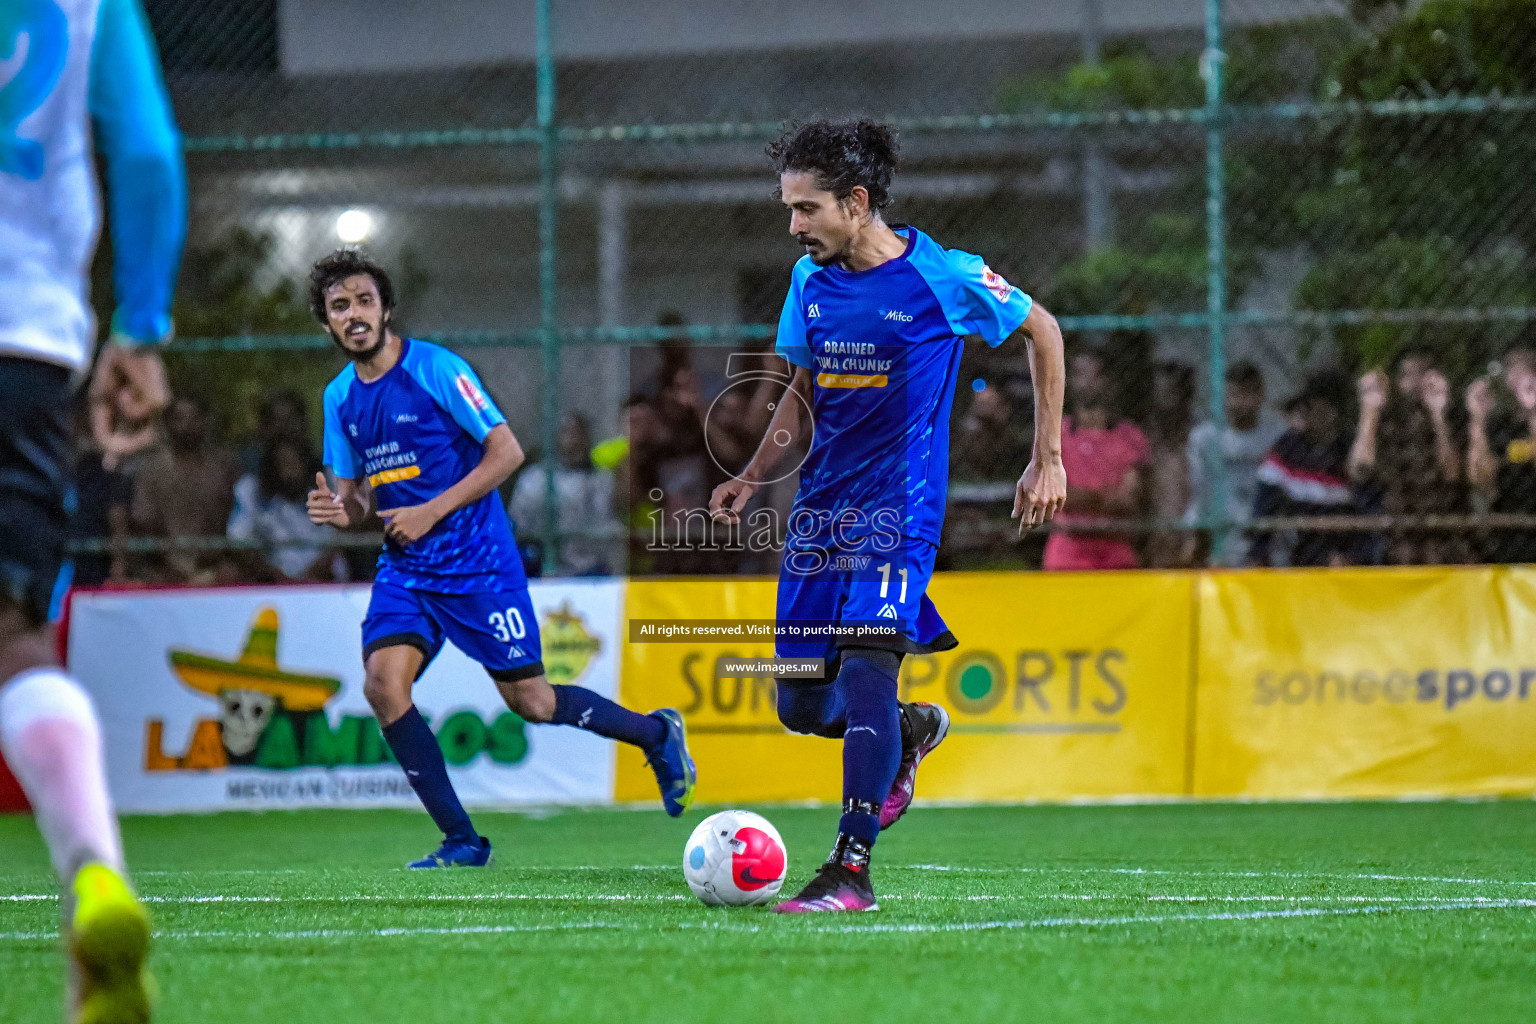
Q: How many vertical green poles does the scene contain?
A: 2